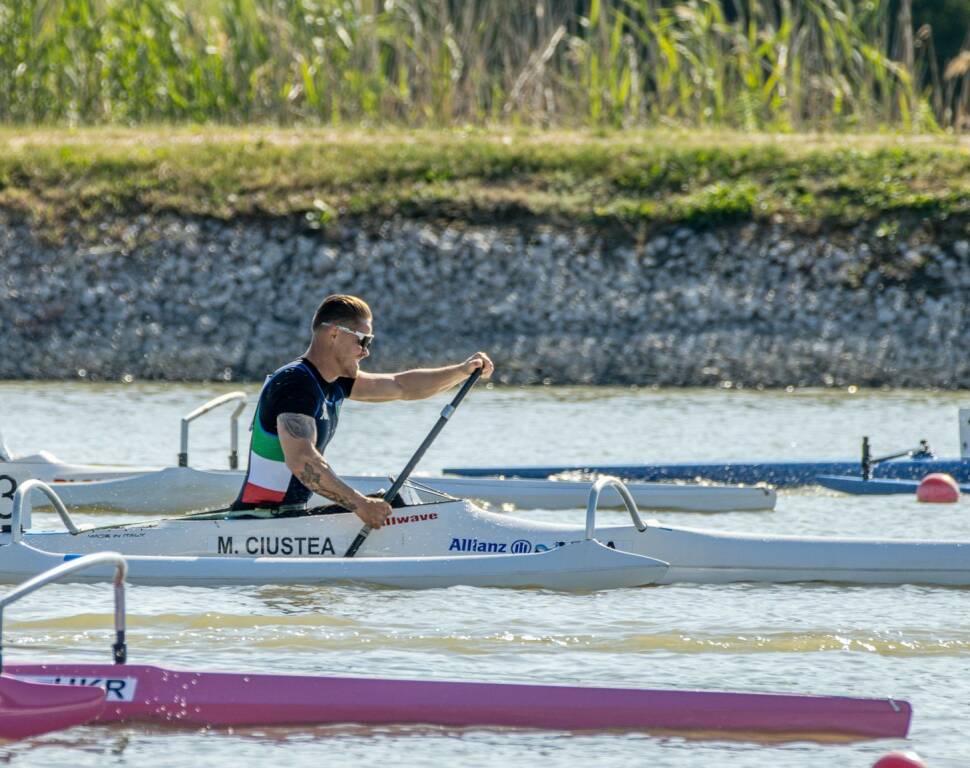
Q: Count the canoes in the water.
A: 4